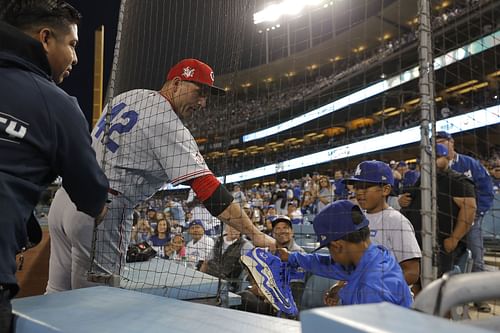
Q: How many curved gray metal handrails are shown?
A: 1